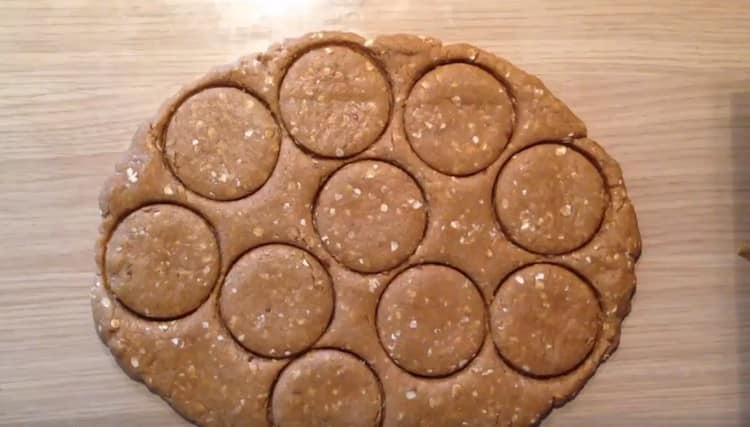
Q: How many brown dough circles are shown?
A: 10